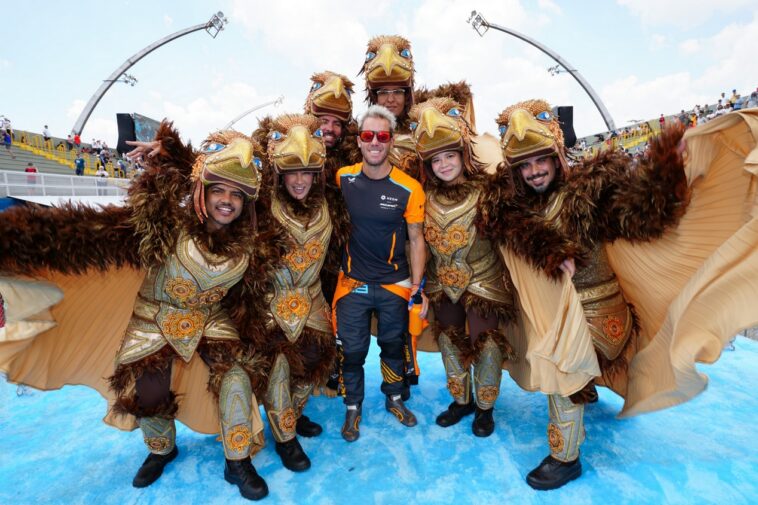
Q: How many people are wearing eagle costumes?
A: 6